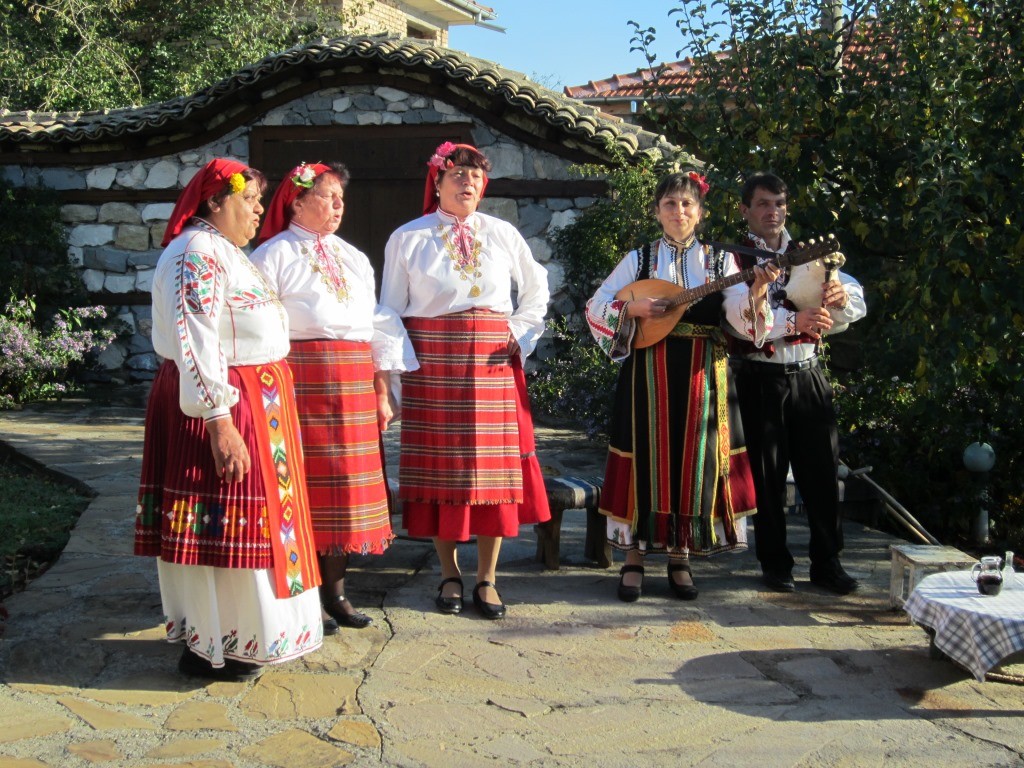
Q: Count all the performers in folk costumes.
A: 5